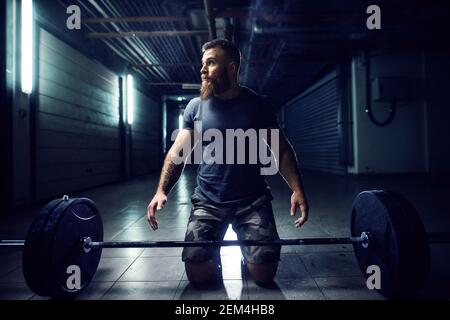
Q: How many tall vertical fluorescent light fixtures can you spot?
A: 2